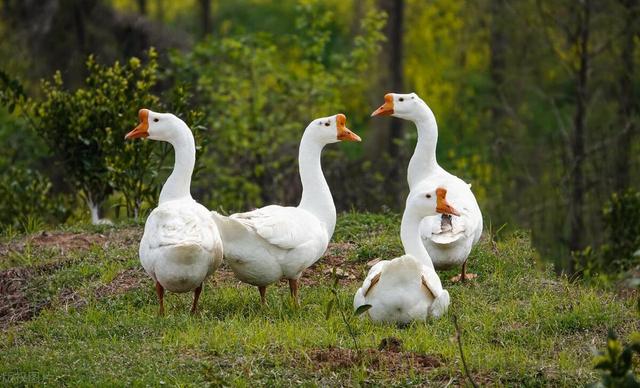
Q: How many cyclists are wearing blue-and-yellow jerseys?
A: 0